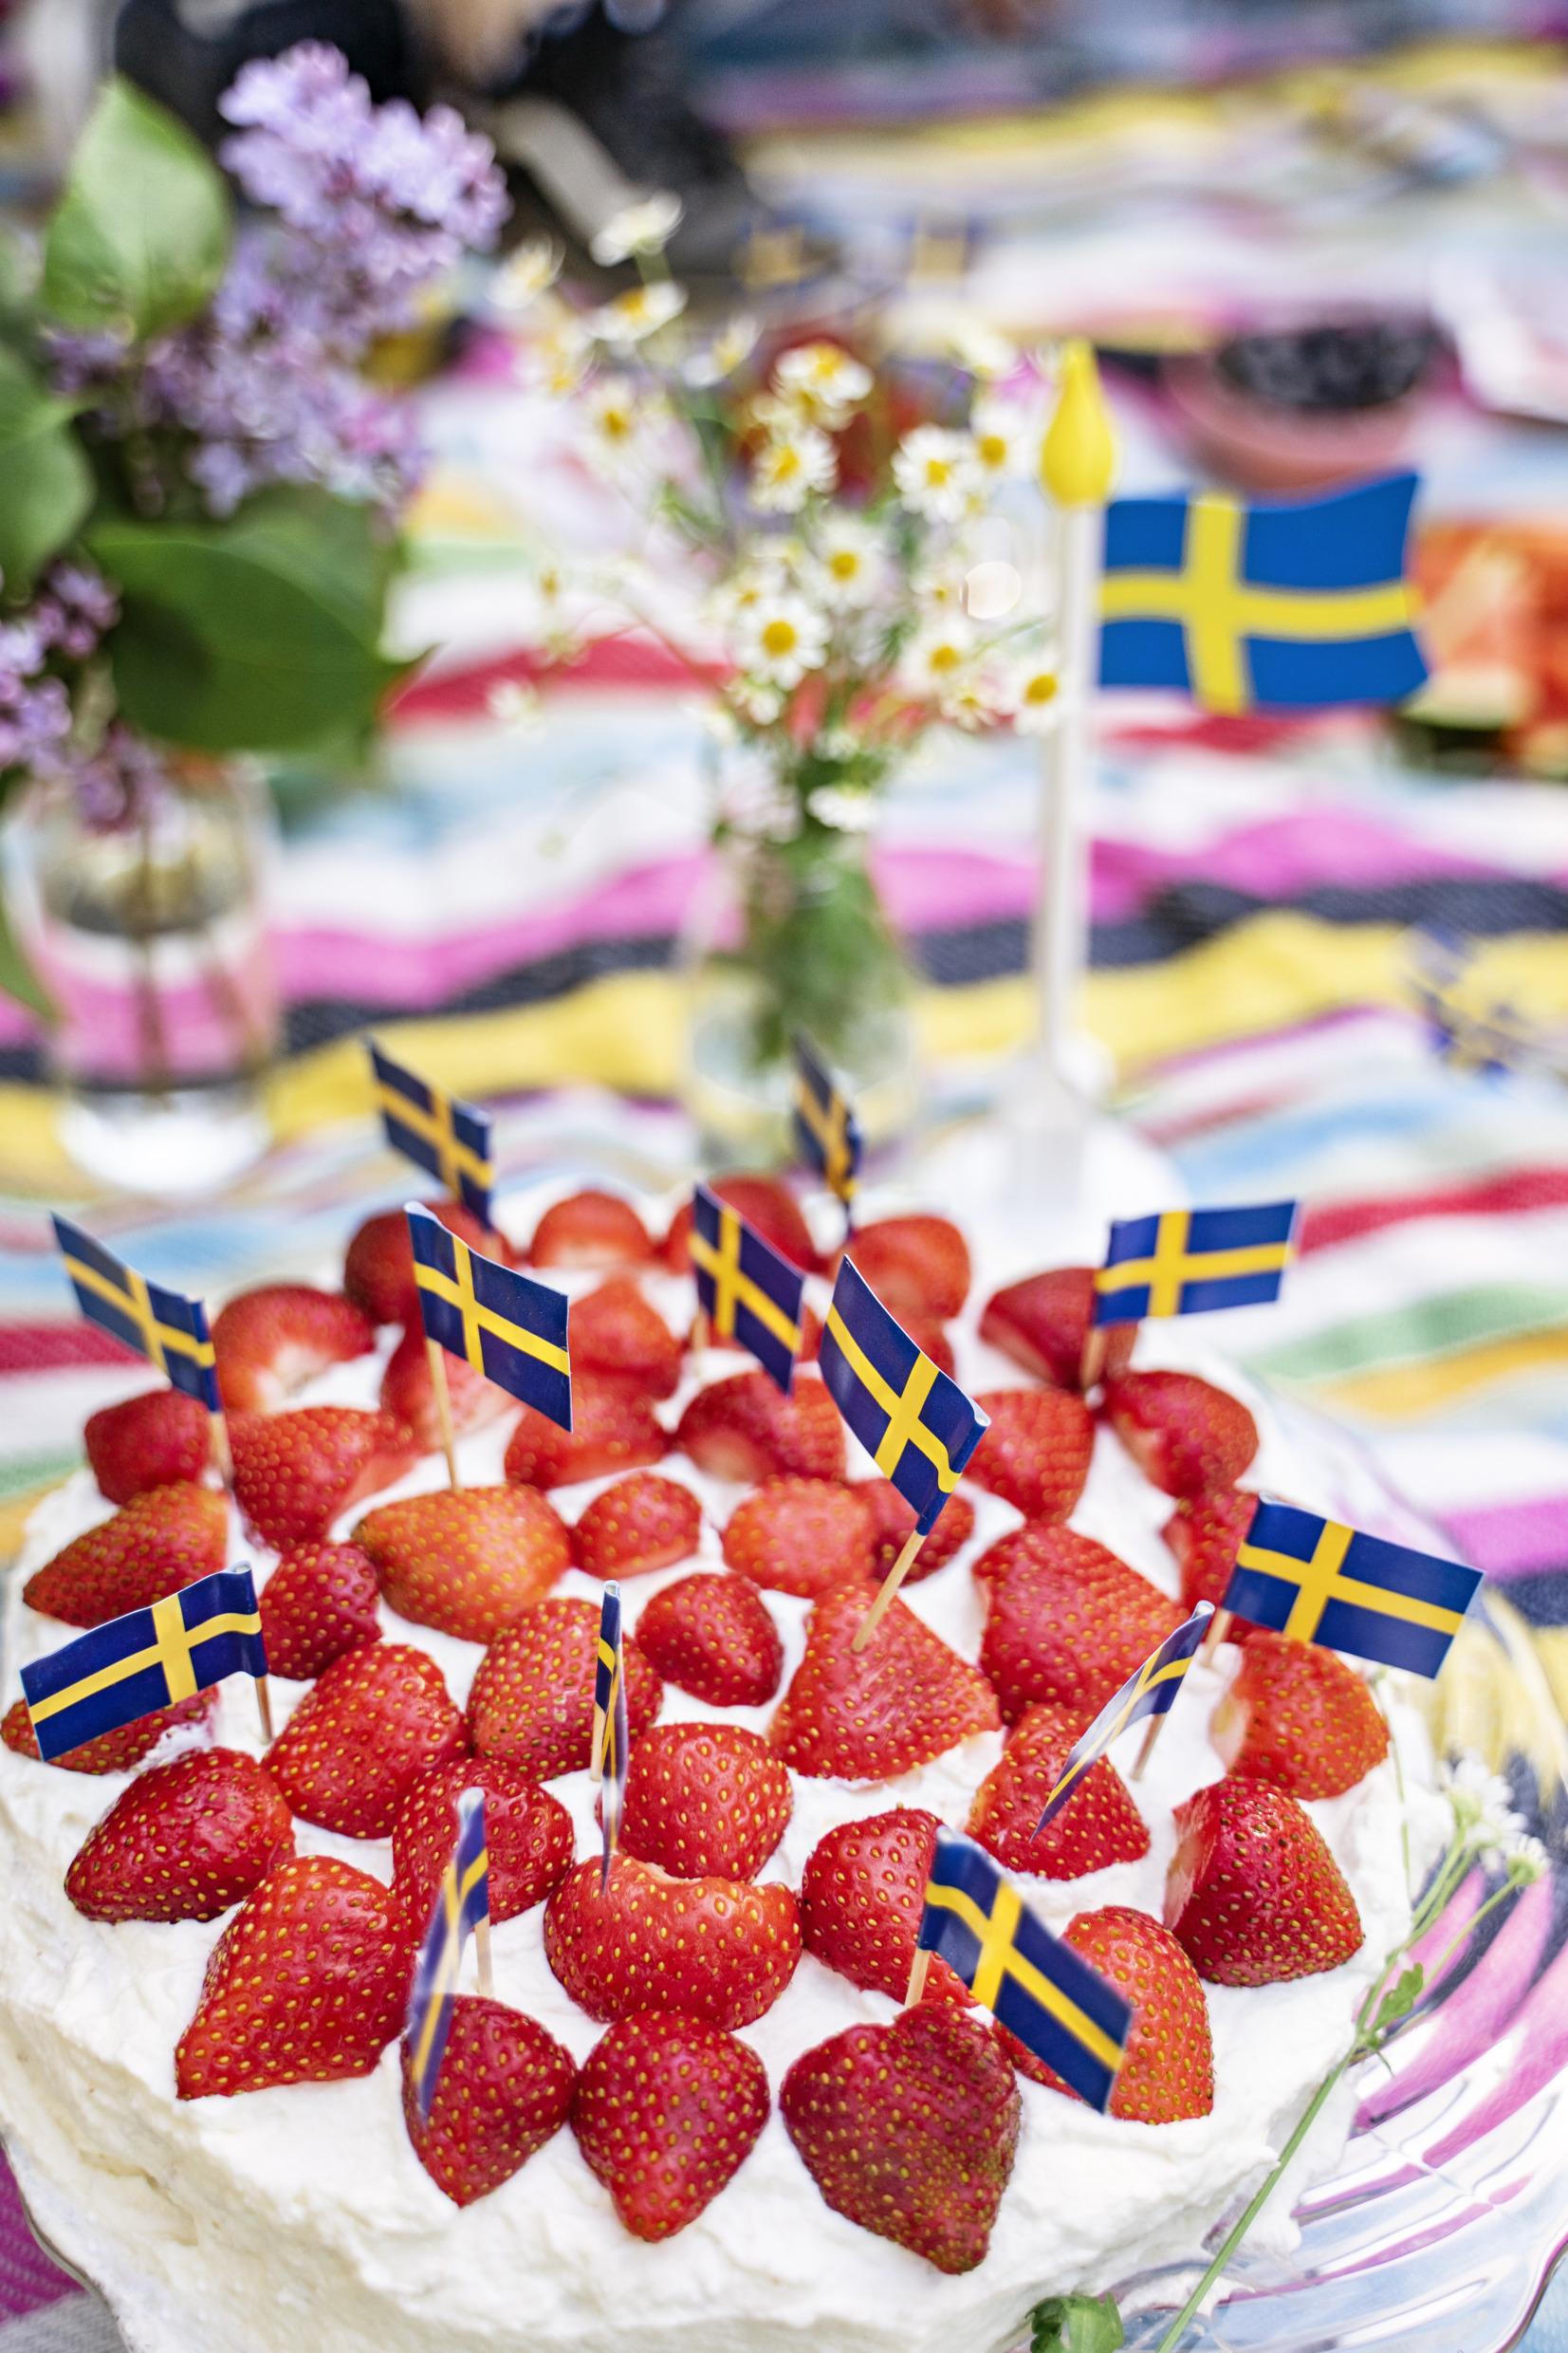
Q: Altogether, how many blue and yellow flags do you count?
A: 14